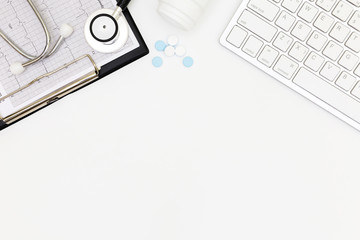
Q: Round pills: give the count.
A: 6